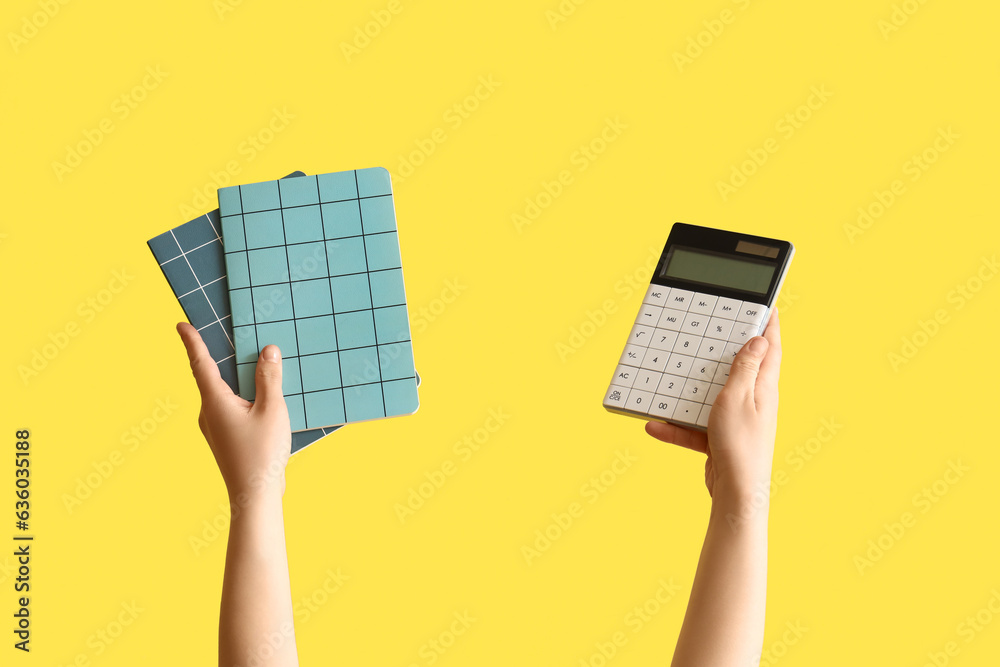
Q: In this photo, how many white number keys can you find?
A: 11